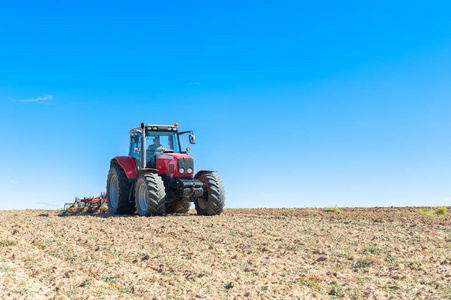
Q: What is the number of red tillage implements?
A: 1